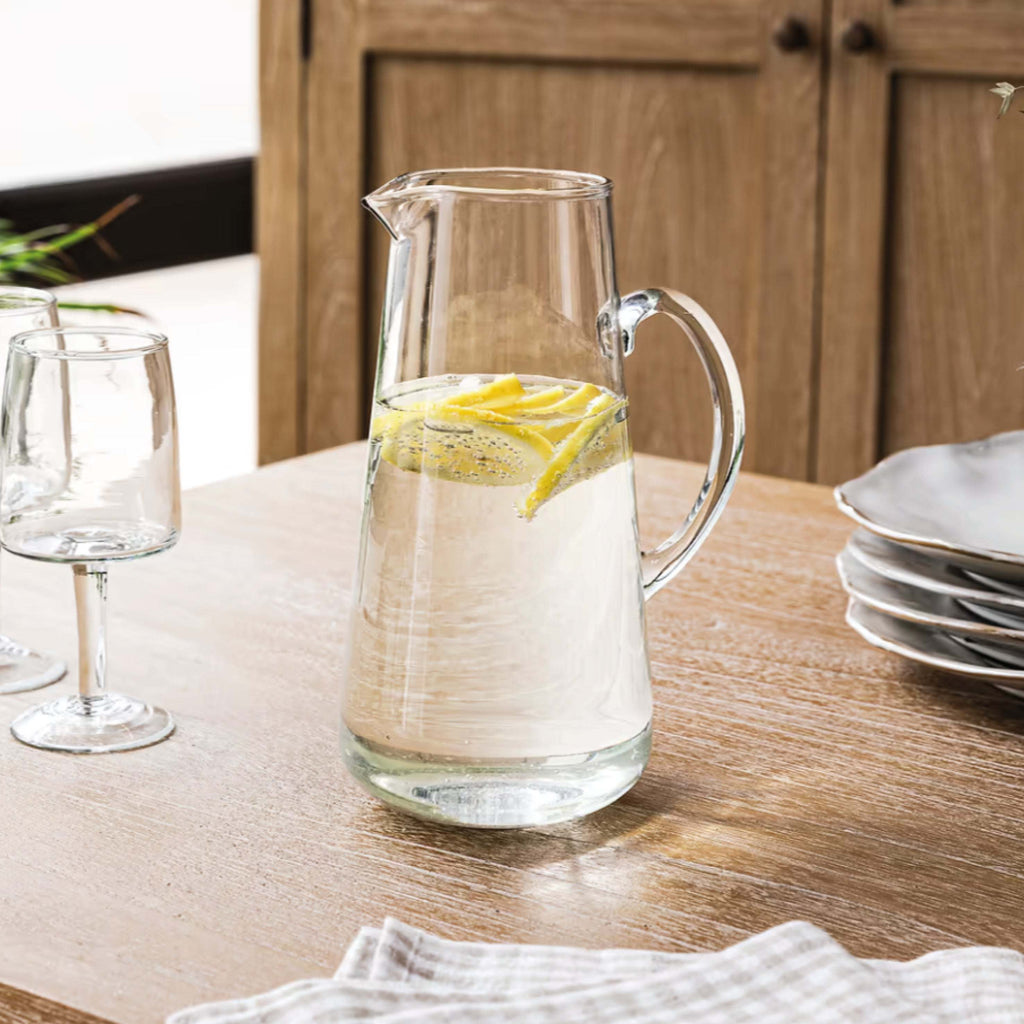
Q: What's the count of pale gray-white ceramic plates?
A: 4